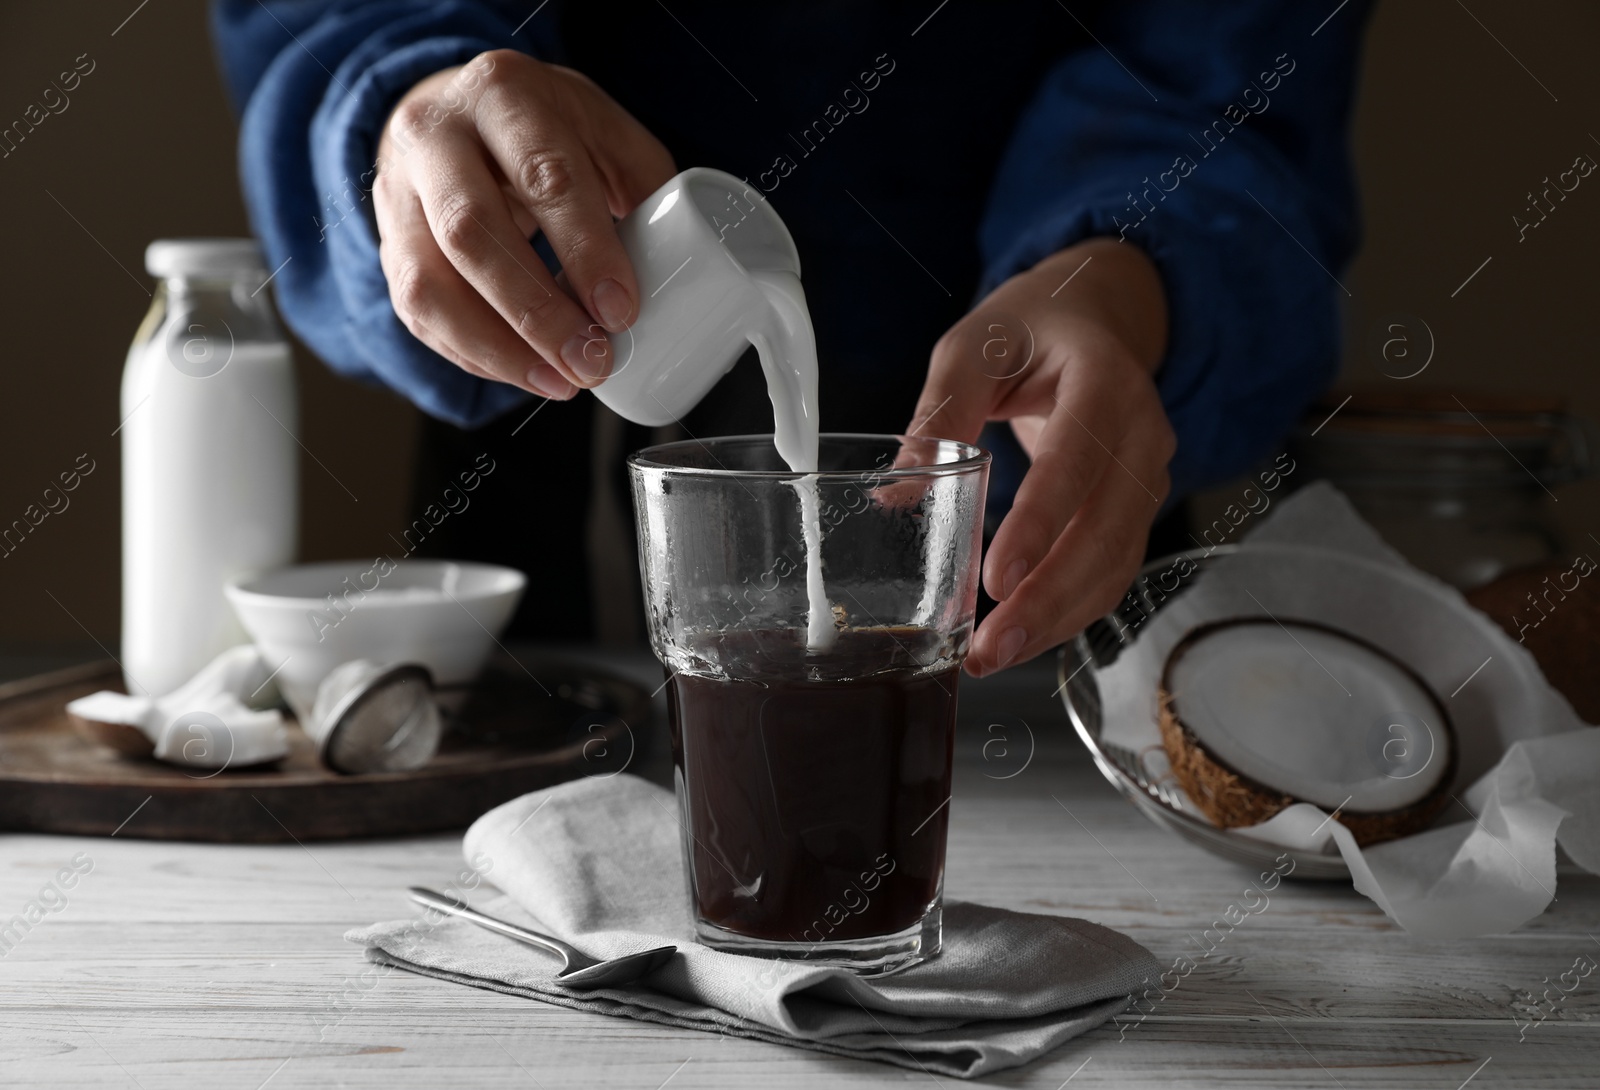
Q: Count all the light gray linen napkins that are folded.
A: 1